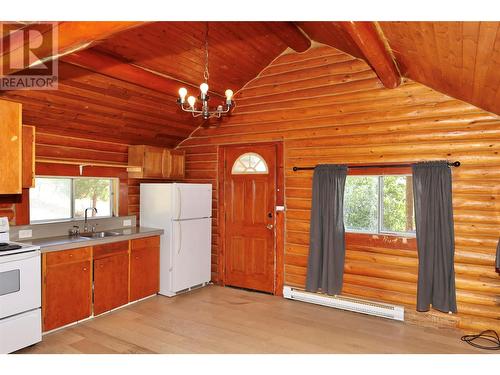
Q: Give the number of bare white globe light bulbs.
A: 4